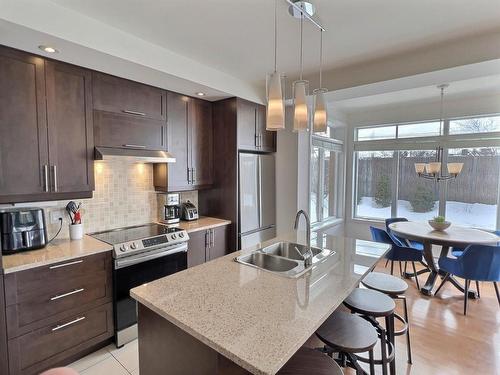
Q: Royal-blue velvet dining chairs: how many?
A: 4